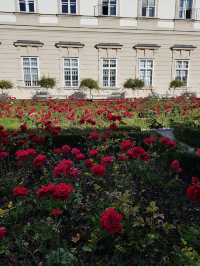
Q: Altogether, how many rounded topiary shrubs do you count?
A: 5